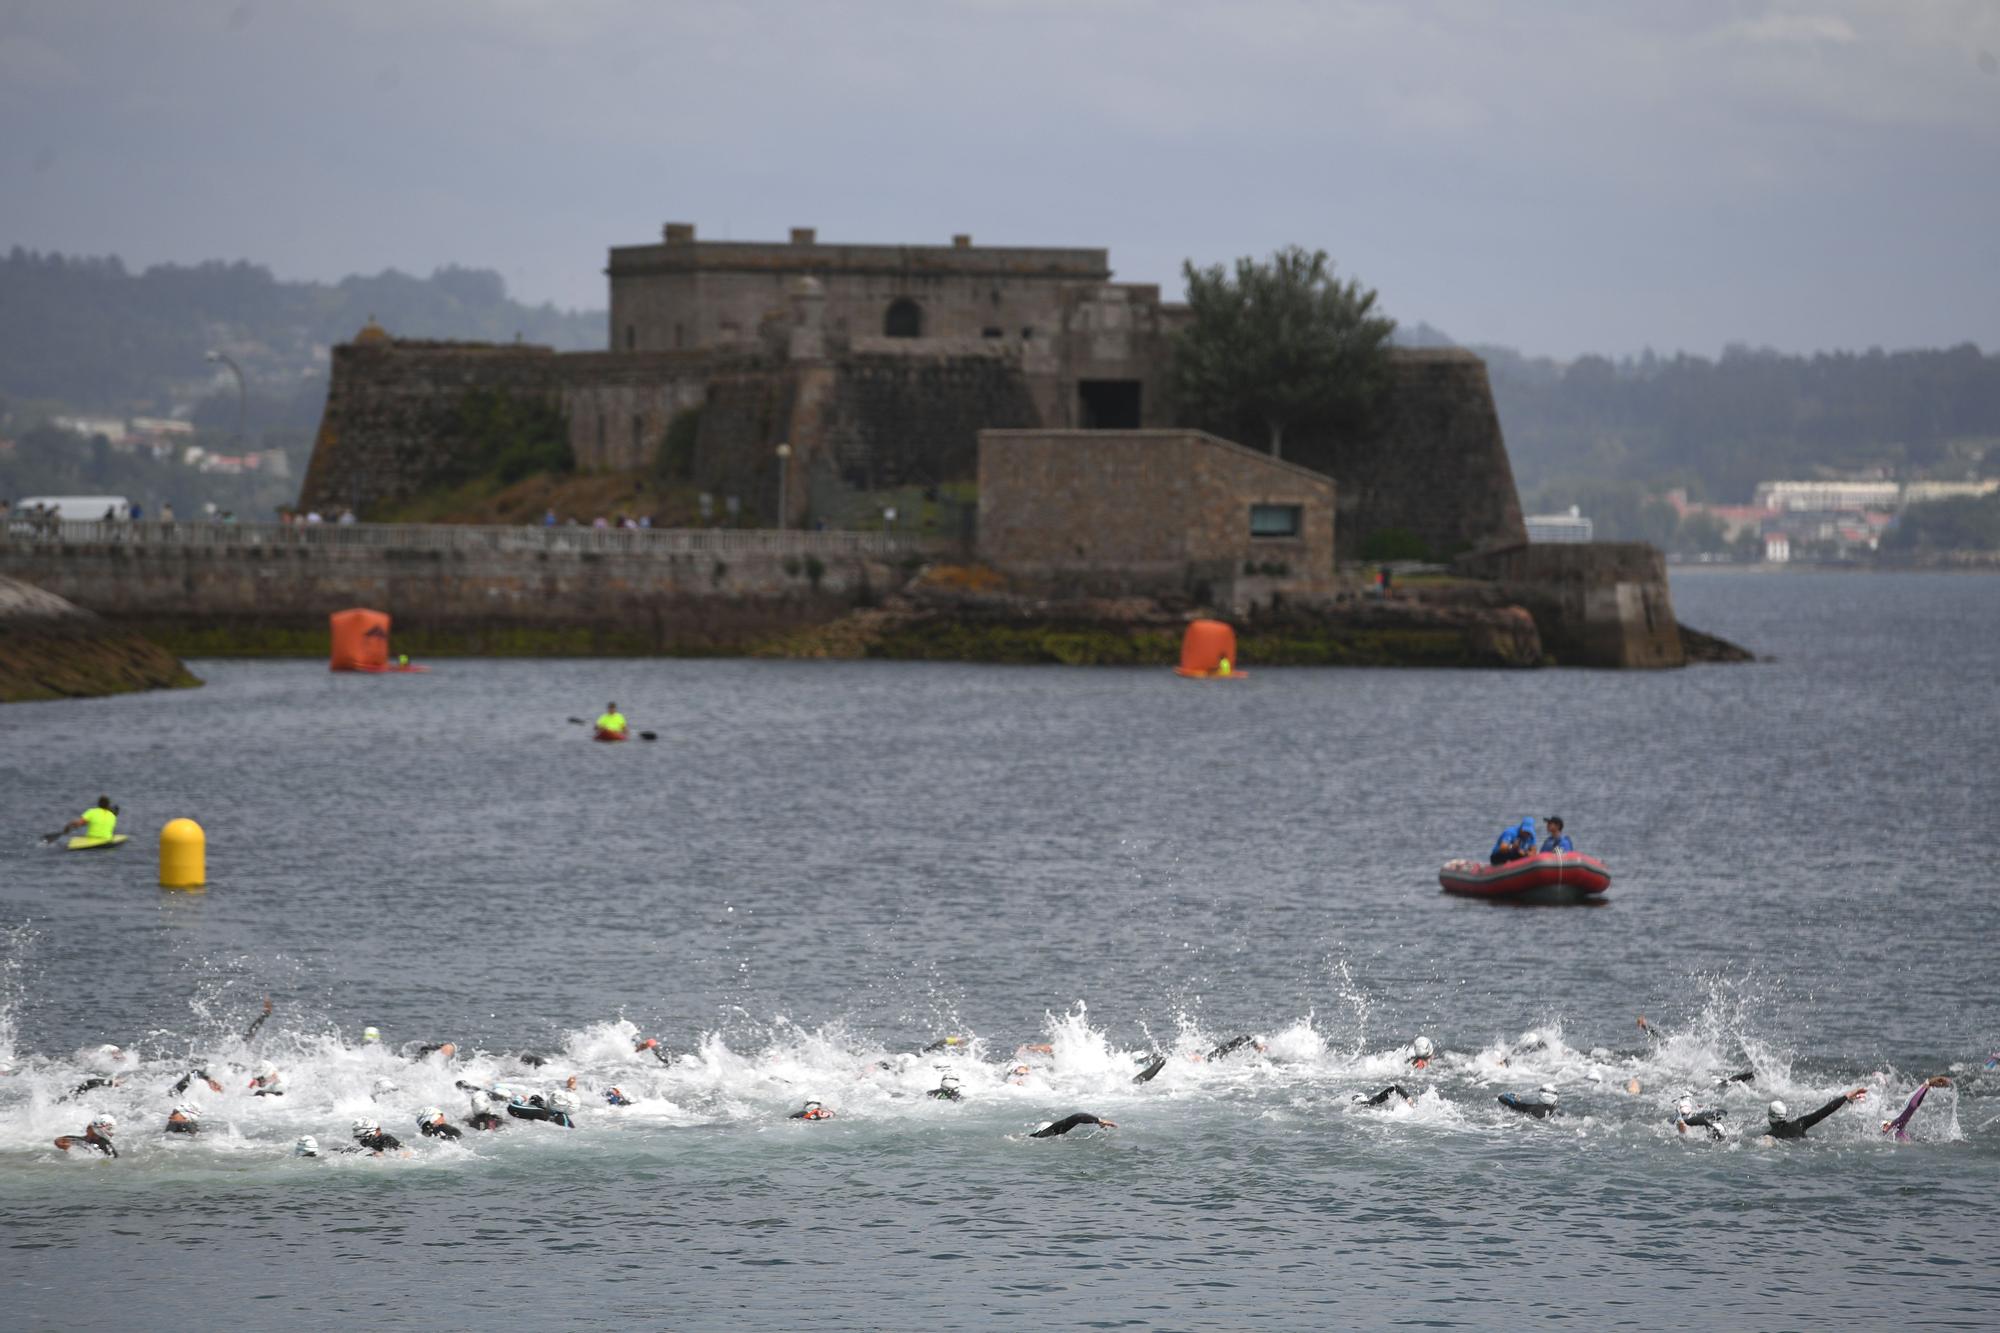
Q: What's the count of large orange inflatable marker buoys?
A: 2